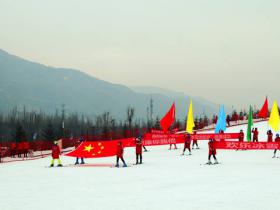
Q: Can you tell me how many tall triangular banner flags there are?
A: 6